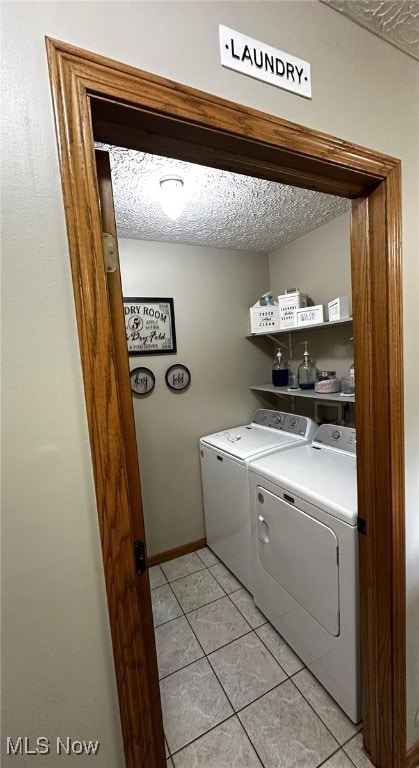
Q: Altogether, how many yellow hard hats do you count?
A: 0